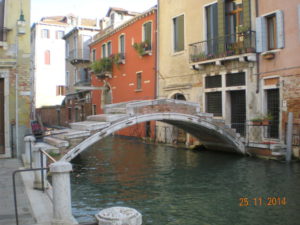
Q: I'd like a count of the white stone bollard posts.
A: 4